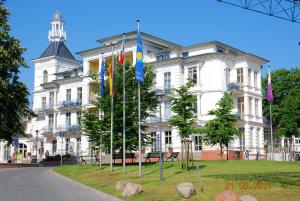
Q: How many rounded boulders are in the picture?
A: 5